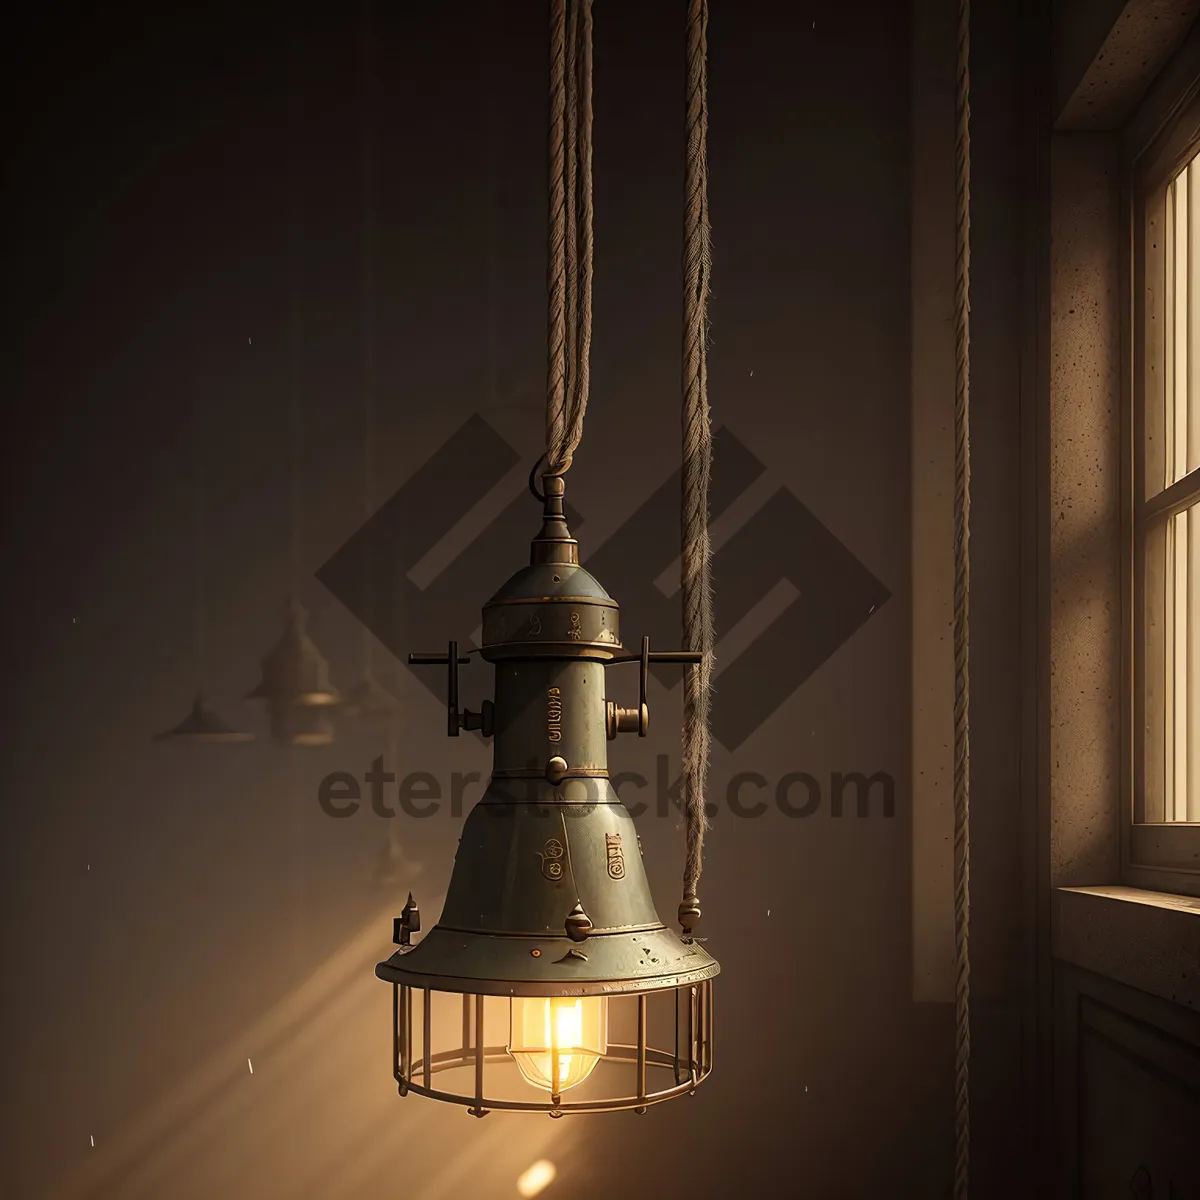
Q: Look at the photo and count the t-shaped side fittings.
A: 2